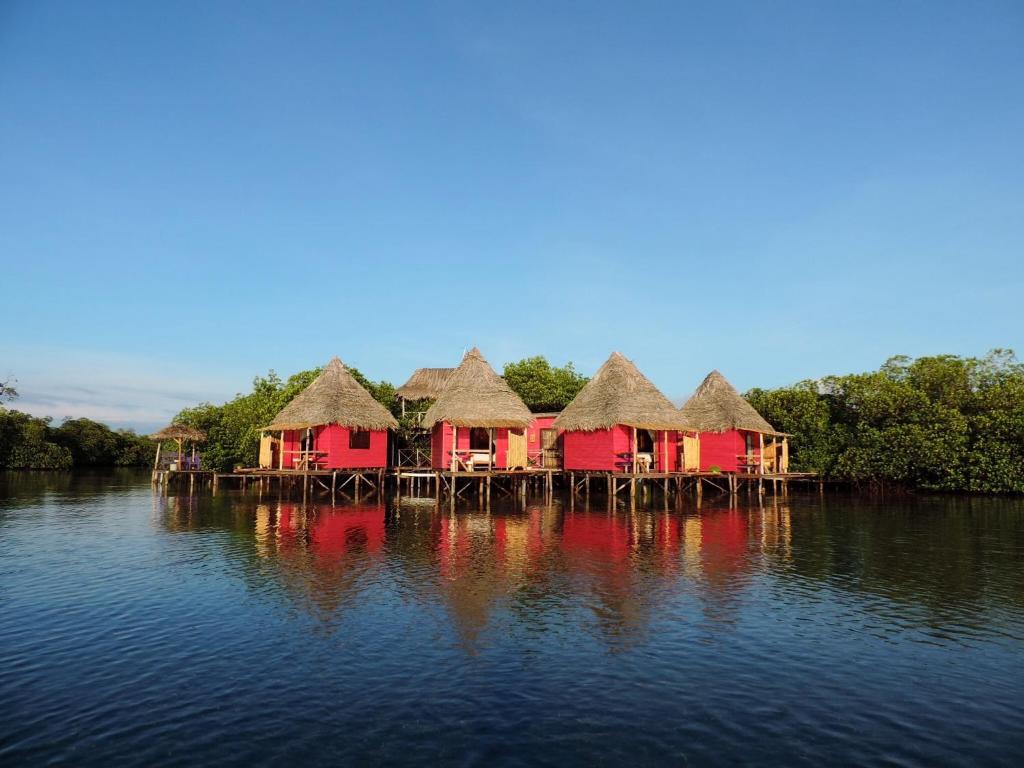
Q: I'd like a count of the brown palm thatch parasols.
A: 1